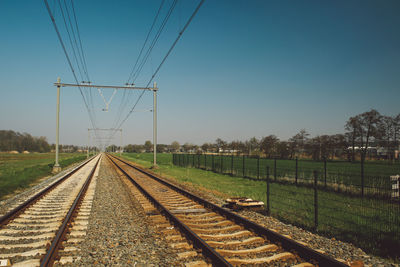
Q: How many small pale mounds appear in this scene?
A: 2